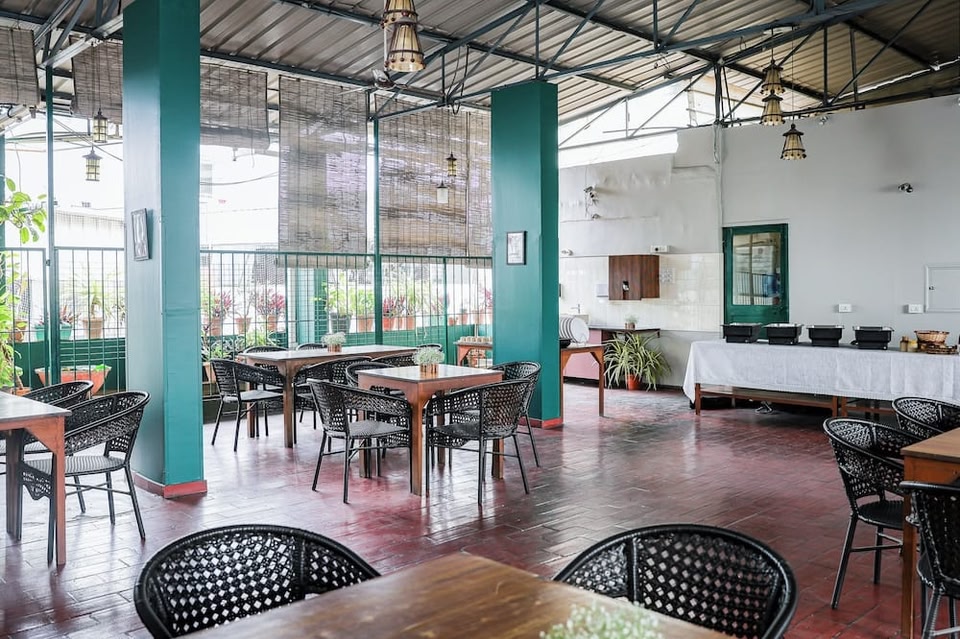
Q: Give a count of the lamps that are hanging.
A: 9